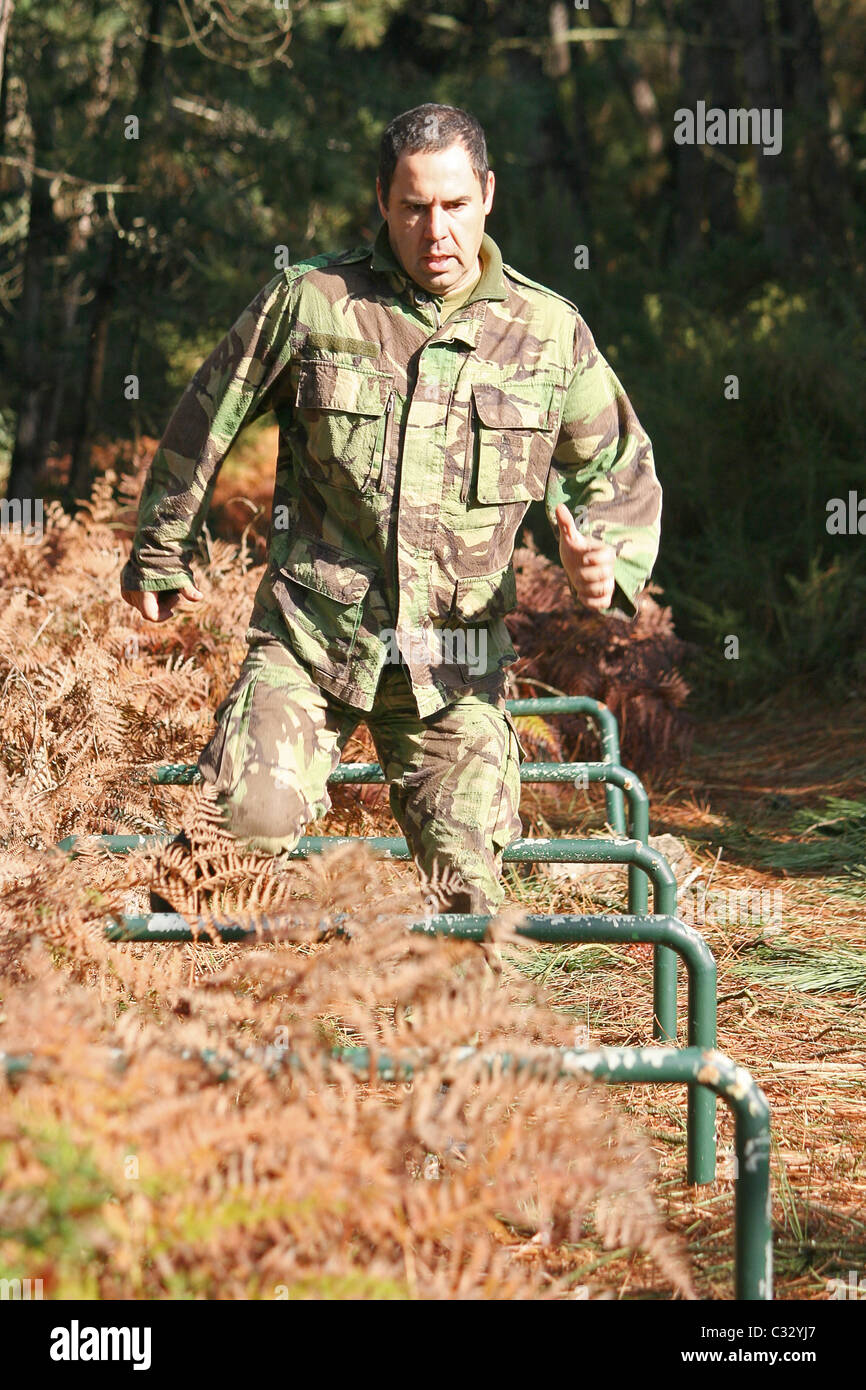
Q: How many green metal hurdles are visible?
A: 5